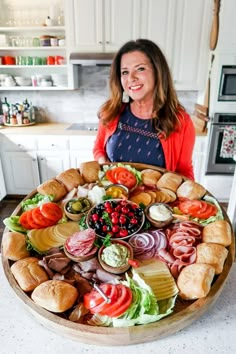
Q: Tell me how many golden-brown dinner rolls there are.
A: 12